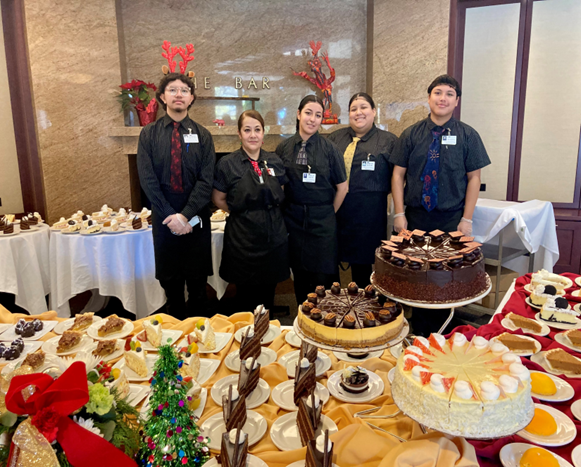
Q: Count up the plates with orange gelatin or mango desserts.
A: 3